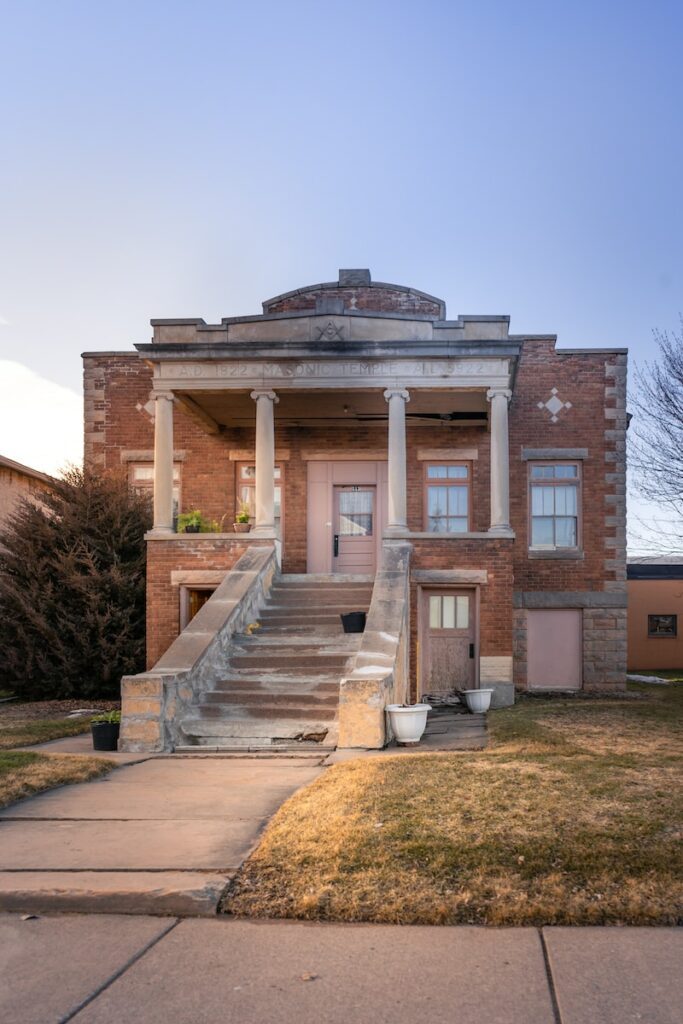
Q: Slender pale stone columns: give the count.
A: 4